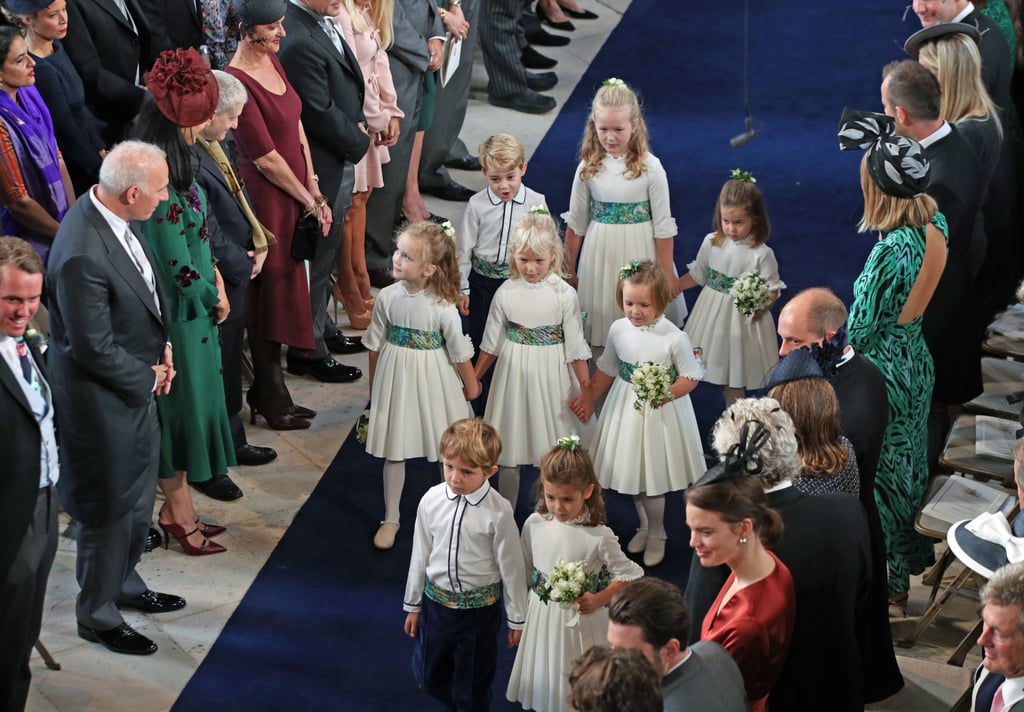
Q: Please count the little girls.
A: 6